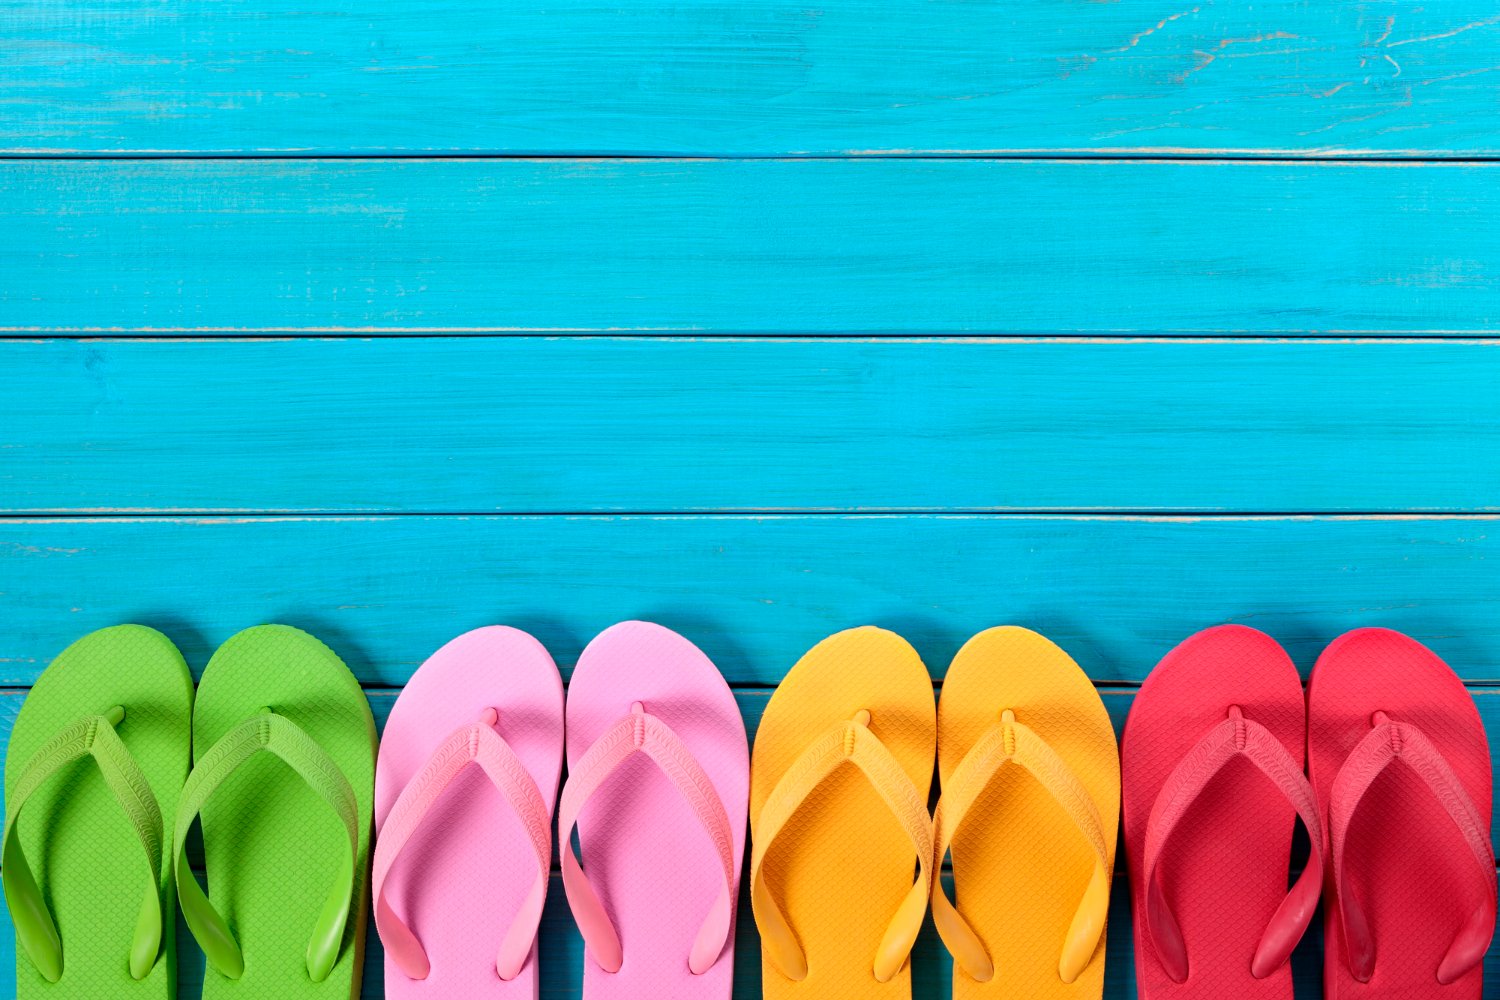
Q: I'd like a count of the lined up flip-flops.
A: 8